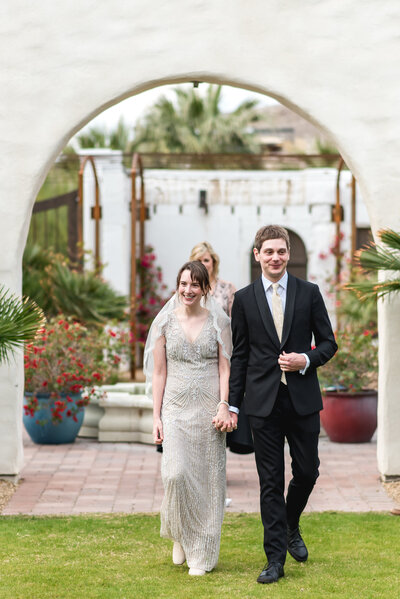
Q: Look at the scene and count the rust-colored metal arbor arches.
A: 3